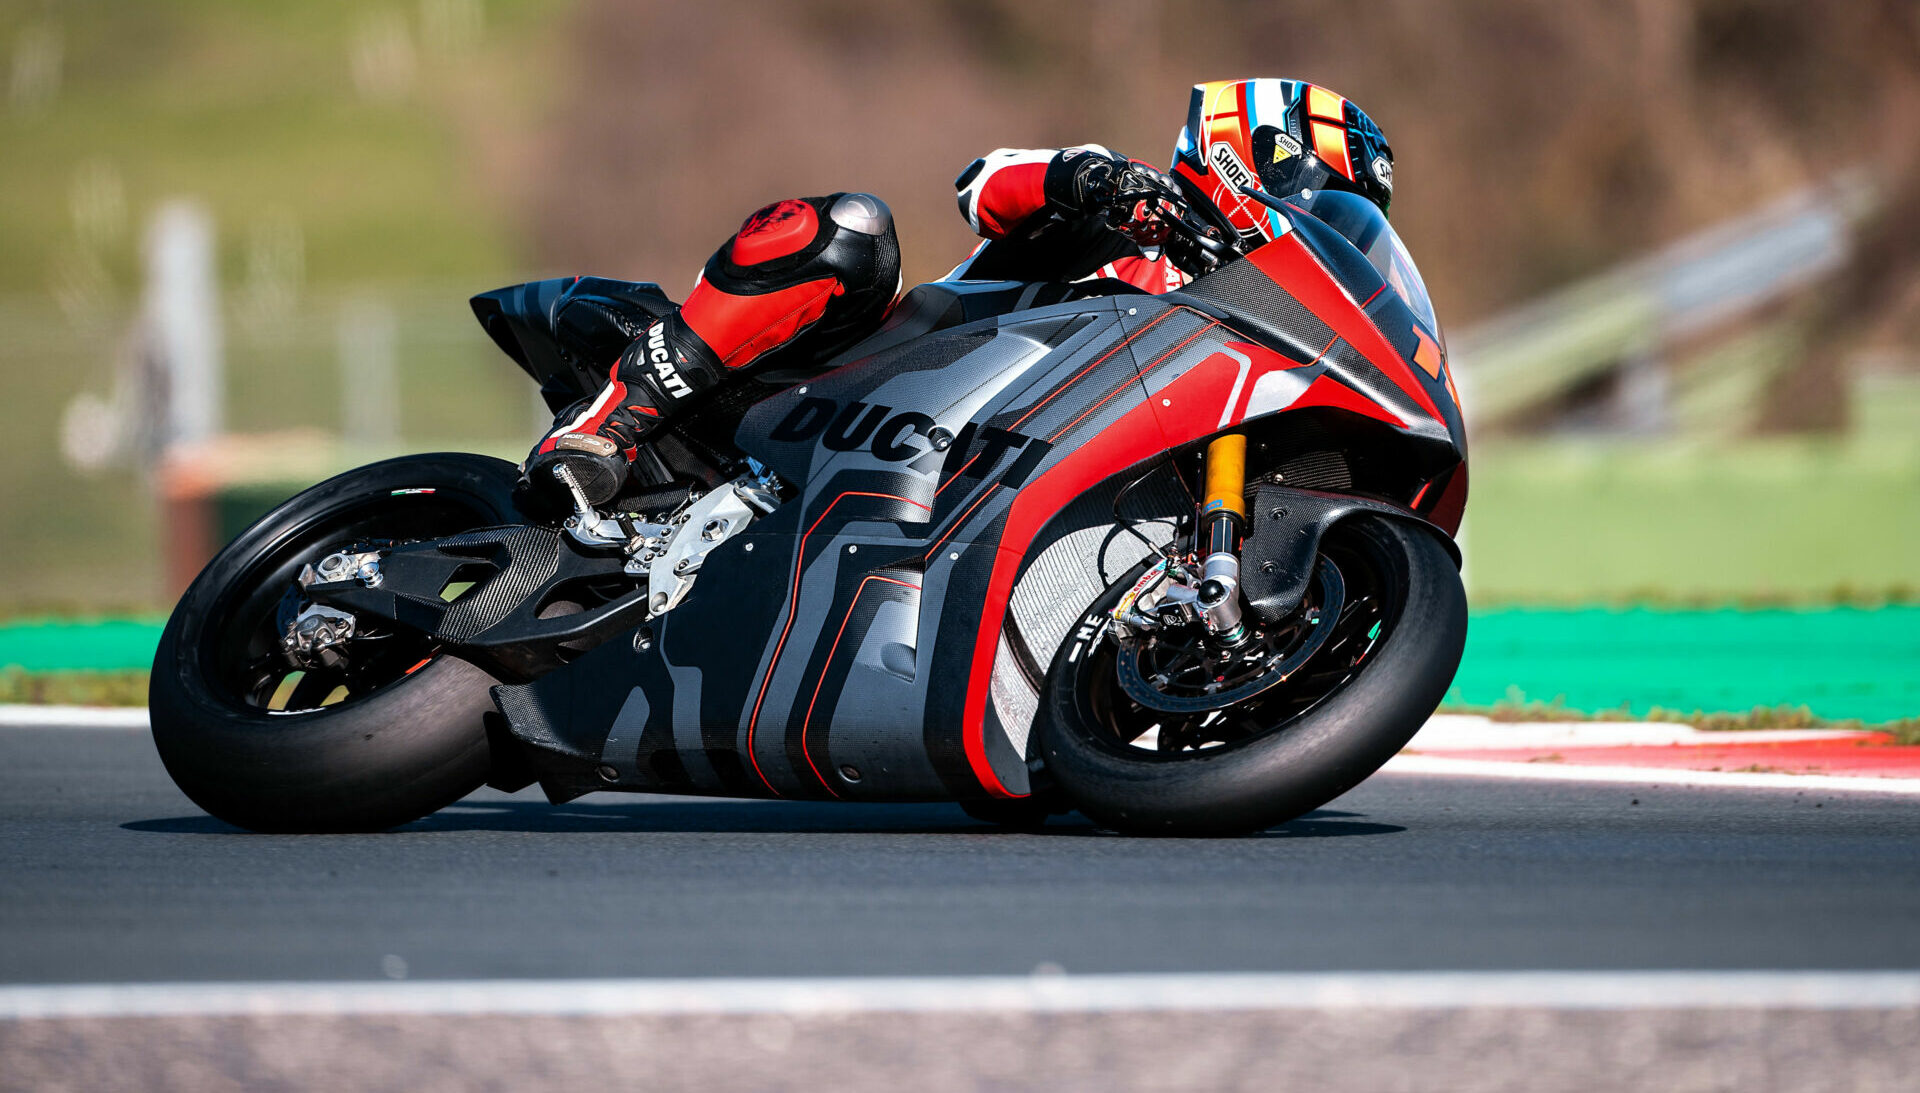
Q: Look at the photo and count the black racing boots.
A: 1